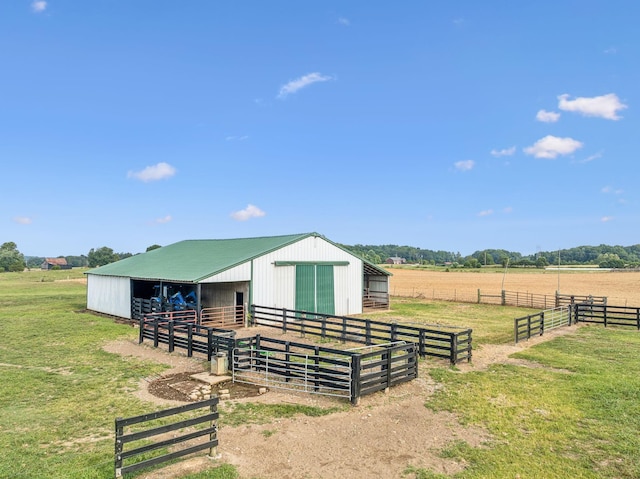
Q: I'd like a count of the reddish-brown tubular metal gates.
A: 2